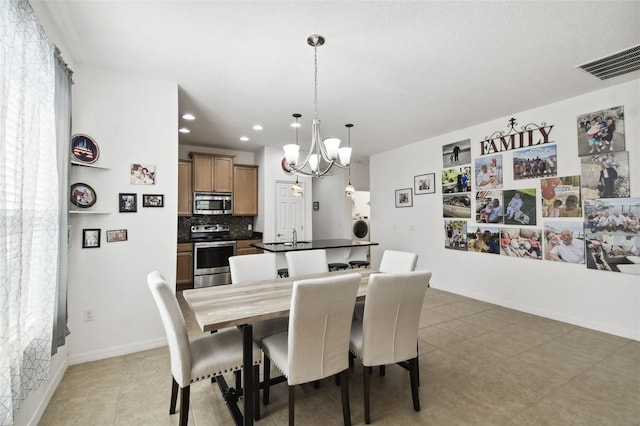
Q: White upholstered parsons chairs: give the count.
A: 6